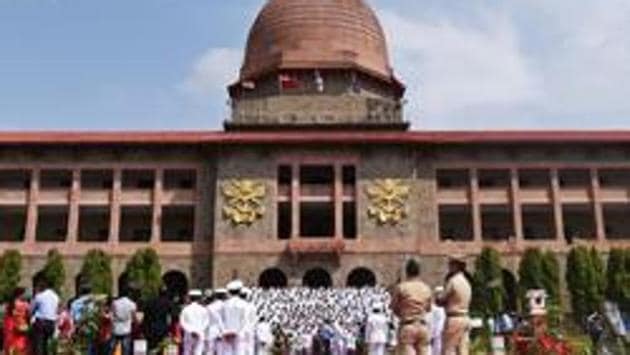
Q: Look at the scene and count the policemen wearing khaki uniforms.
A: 2